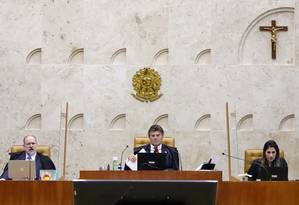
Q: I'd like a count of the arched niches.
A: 13